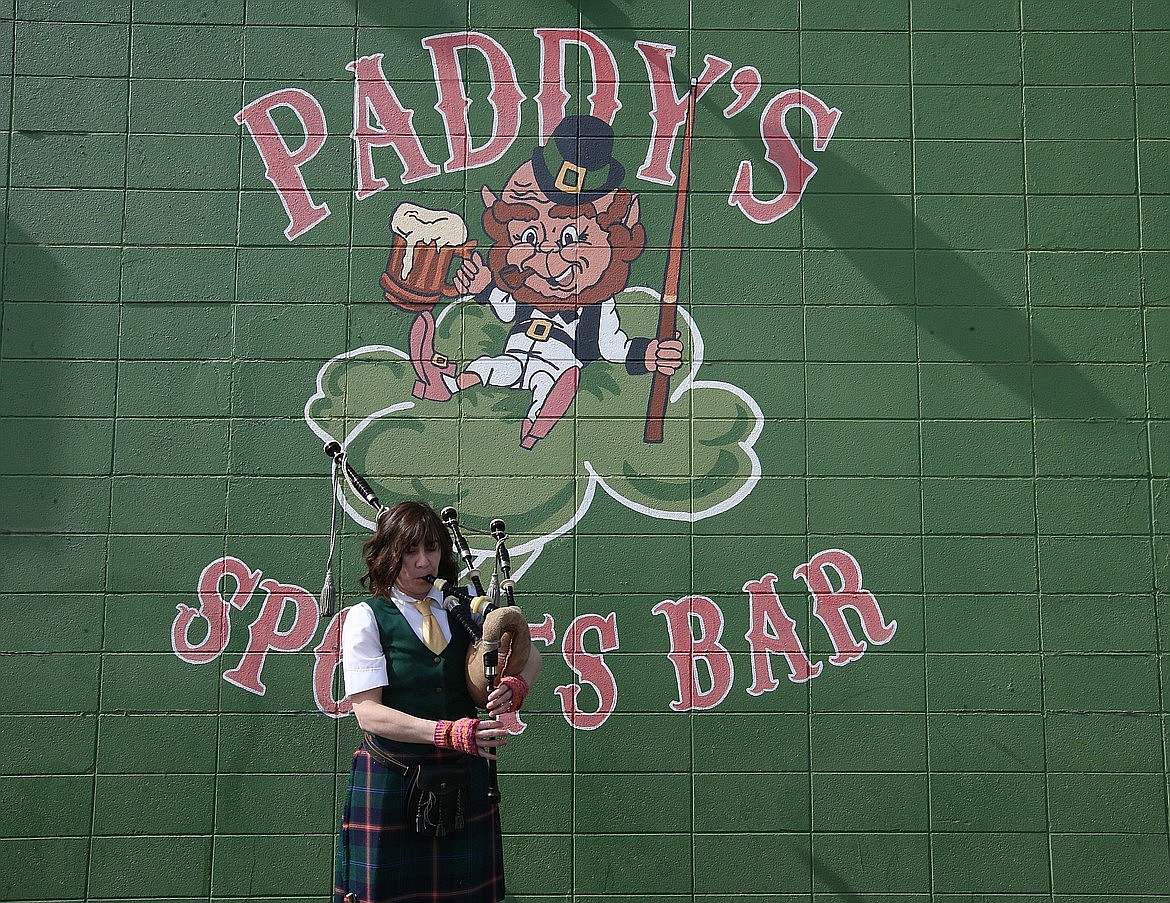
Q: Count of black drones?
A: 3